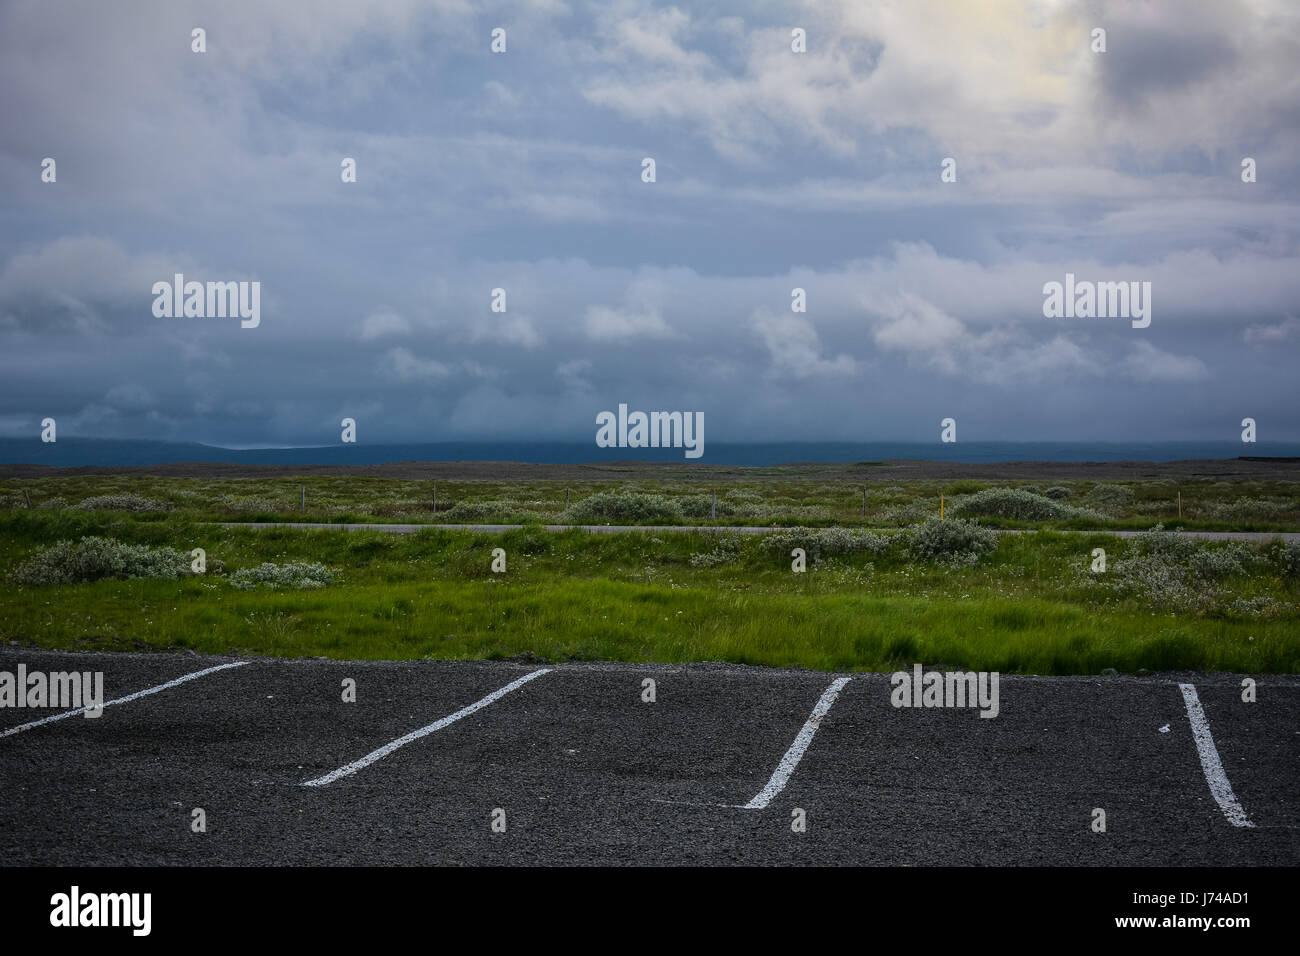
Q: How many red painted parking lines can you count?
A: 0